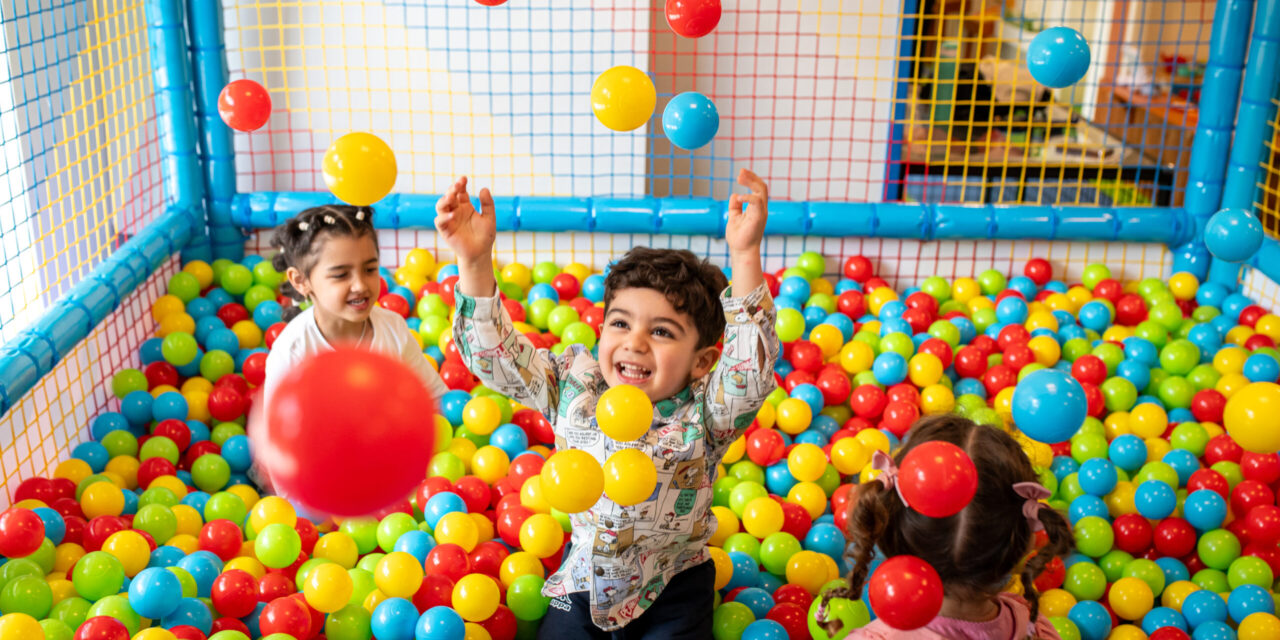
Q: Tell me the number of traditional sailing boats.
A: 0